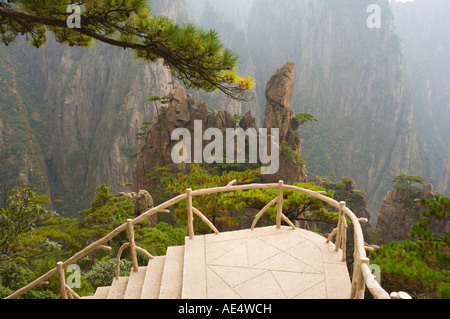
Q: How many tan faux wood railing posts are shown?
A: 6